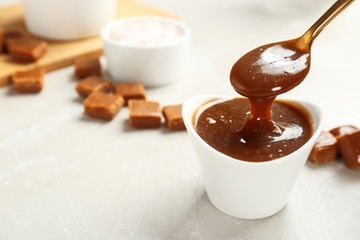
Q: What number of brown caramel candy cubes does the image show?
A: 12